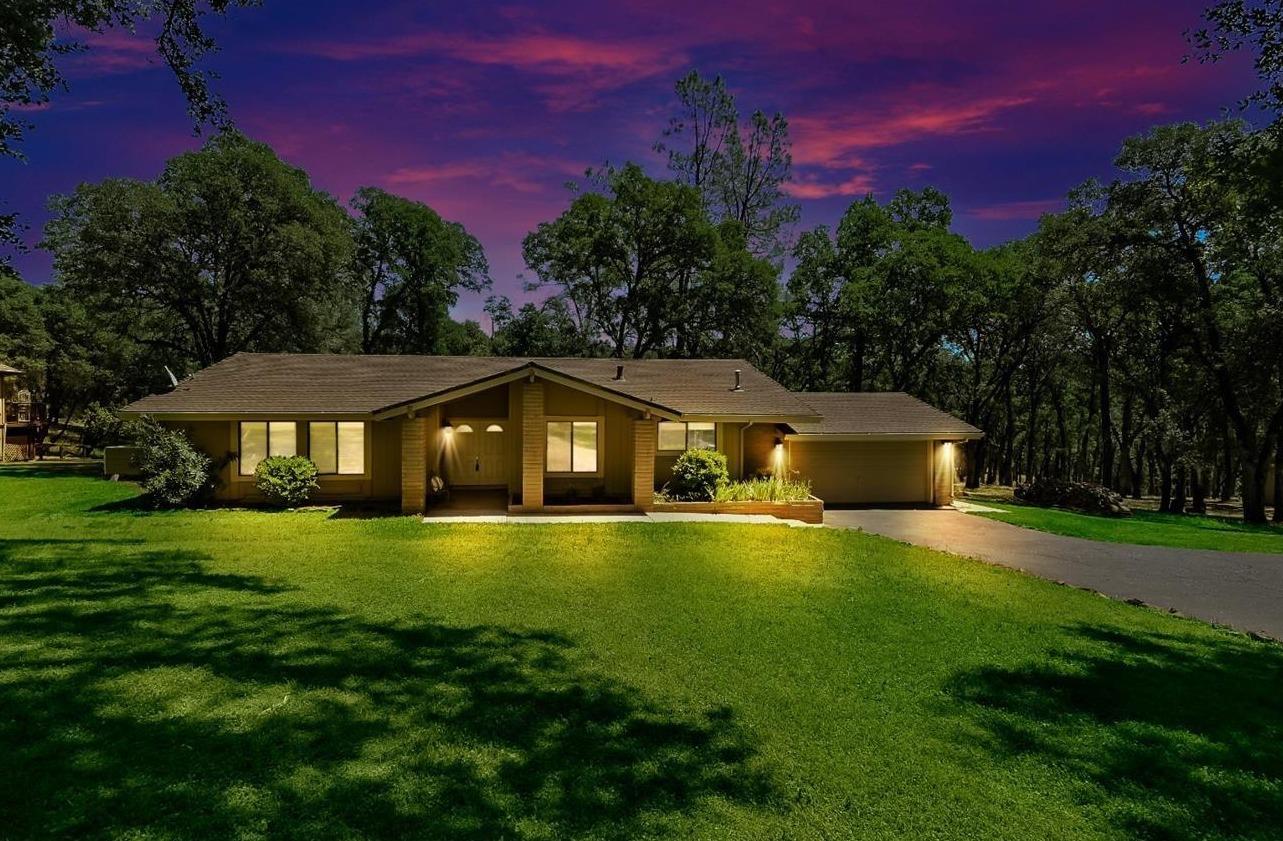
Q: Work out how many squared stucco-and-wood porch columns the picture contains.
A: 3